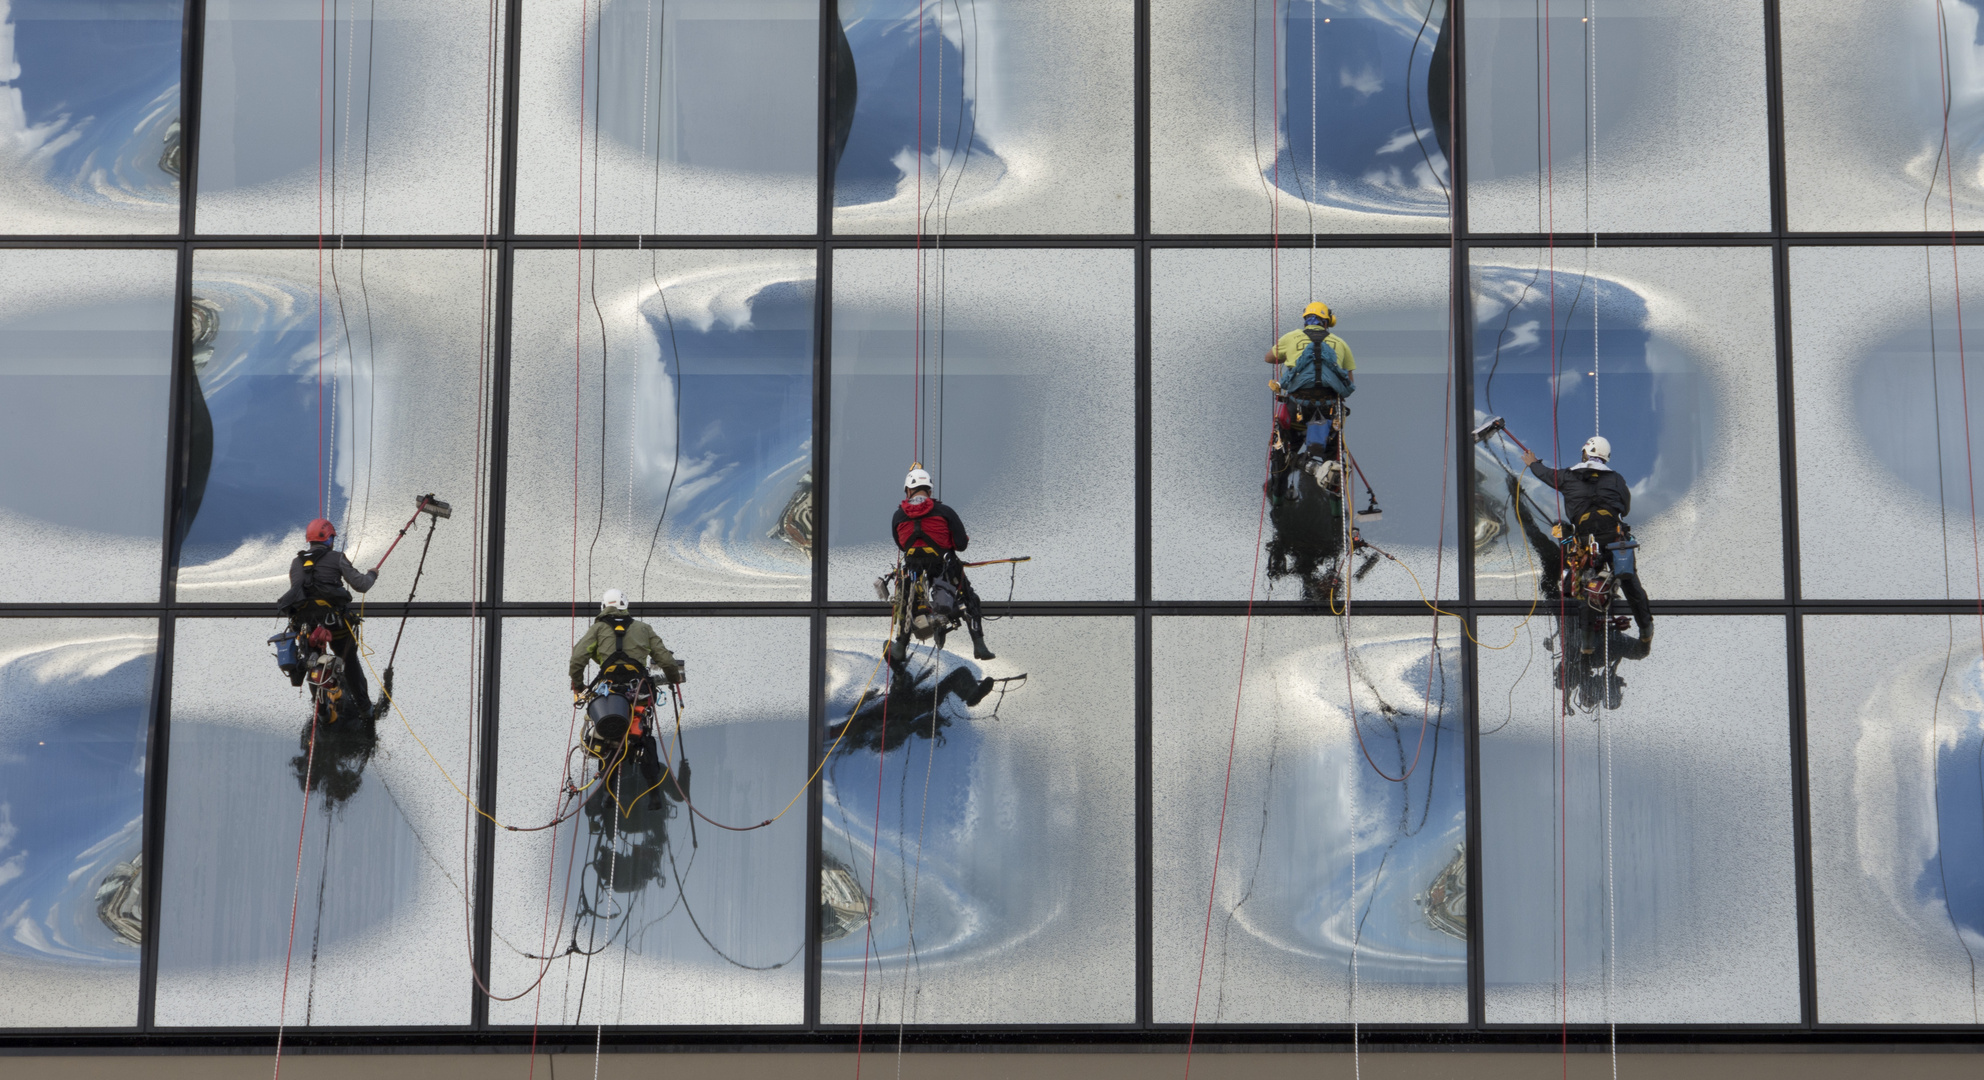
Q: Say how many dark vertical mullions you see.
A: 6